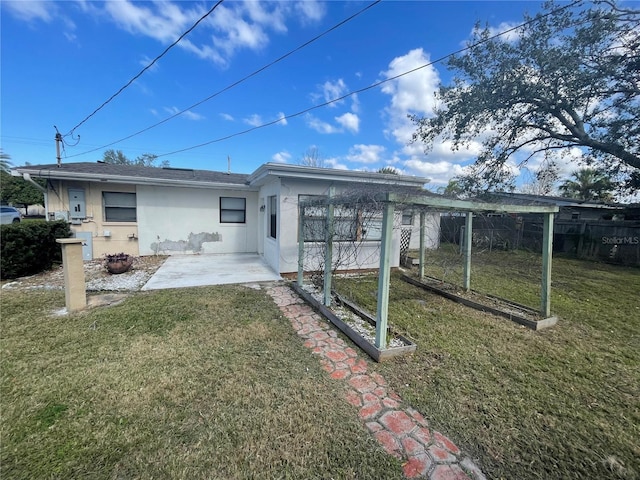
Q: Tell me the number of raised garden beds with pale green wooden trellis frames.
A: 2